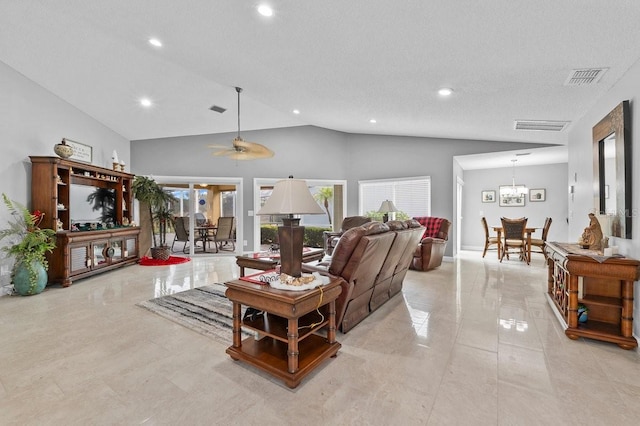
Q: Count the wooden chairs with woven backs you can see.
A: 4